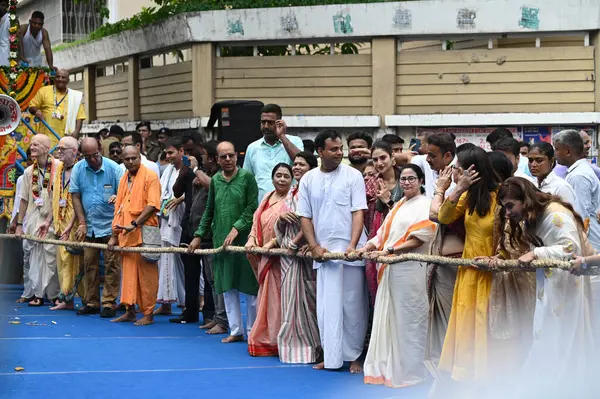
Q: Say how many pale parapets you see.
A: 1